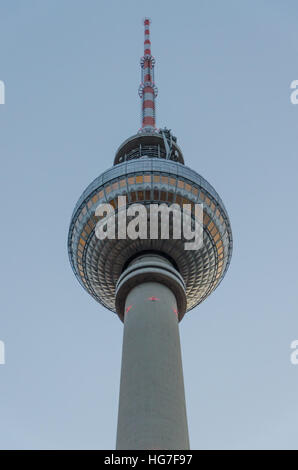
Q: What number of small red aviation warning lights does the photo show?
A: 3